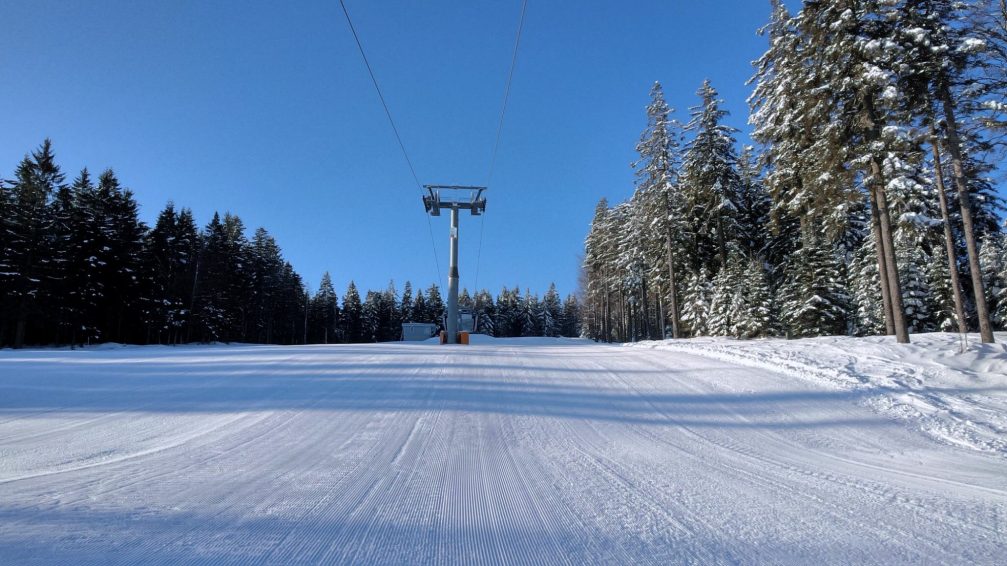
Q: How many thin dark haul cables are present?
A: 2